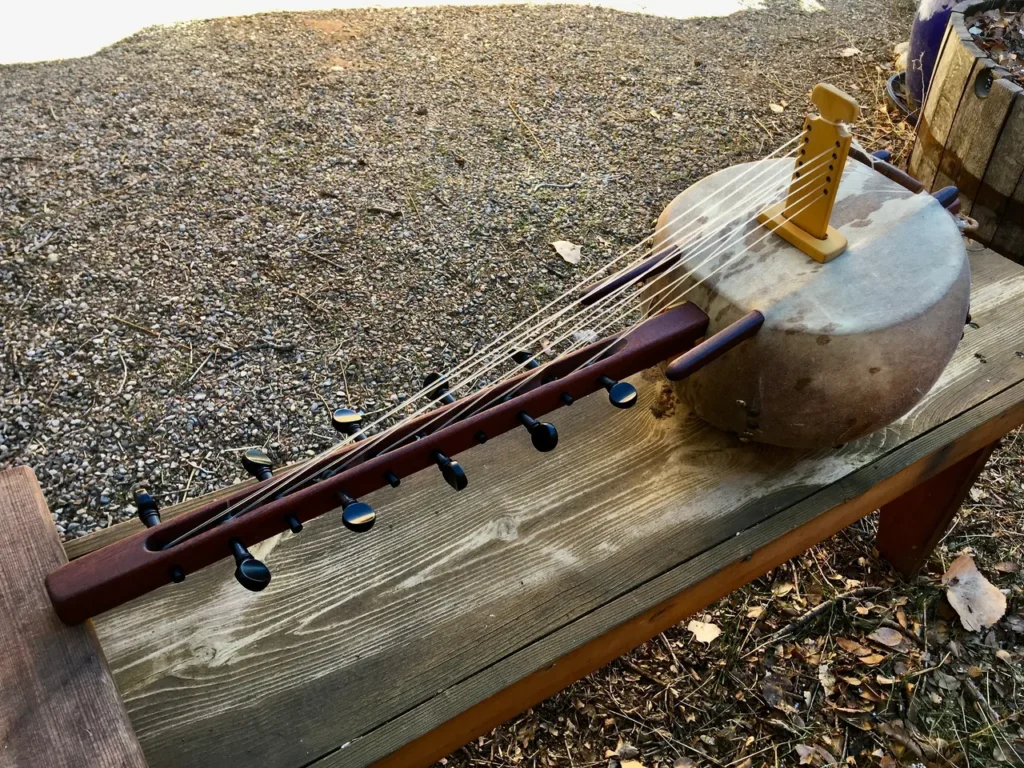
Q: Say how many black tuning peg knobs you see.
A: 10